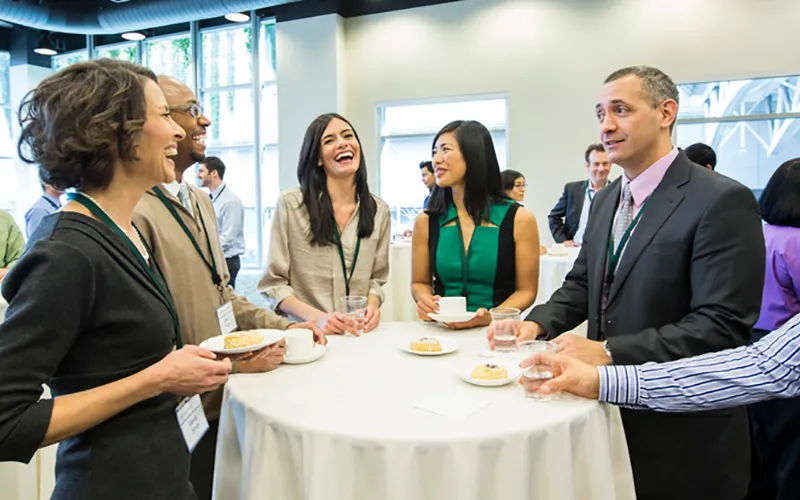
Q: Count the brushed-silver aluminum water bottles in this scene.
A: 0